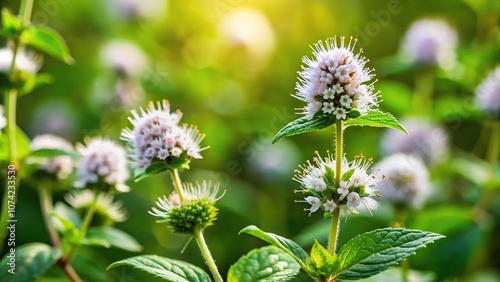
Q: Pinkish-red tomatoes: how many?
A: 0